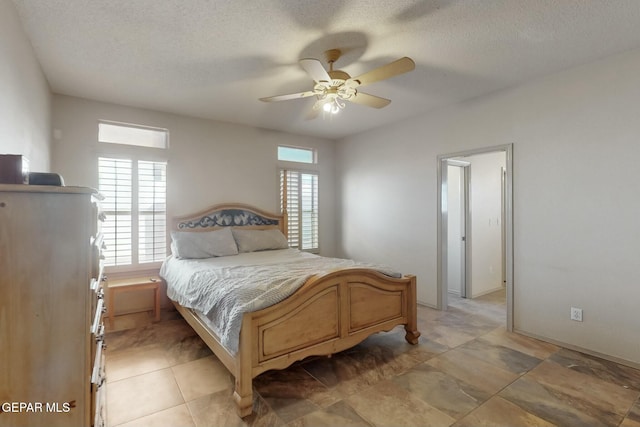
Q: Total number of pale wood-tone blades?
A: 5